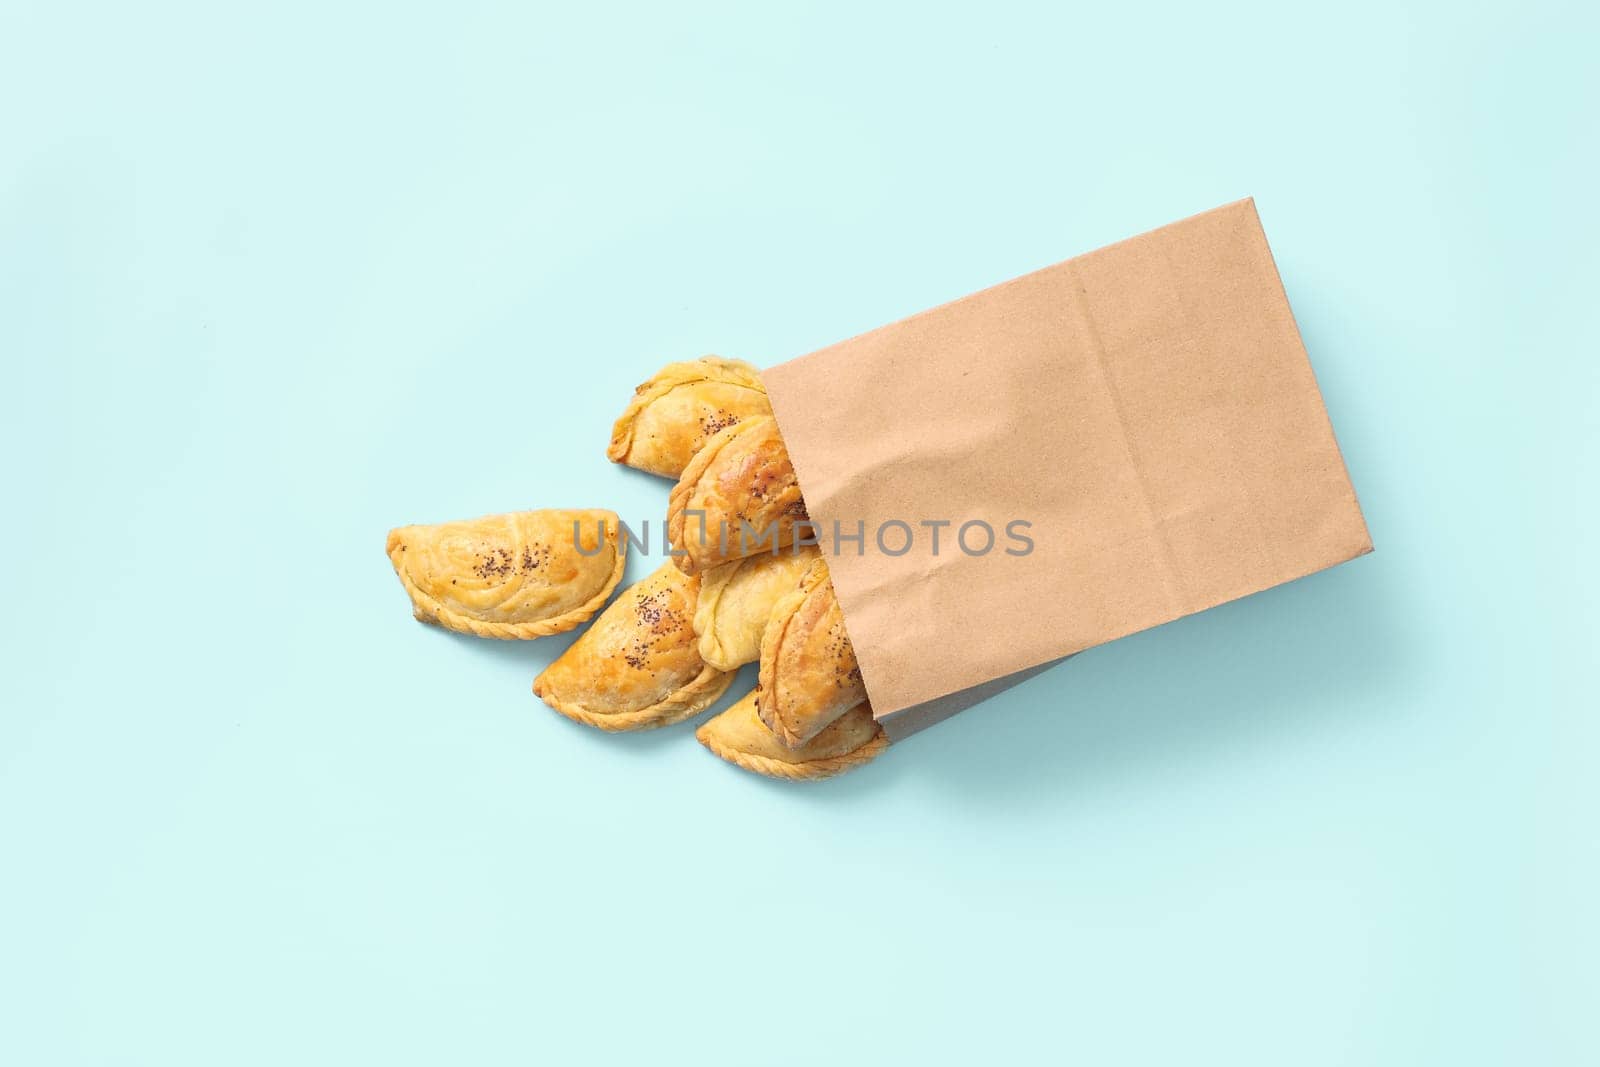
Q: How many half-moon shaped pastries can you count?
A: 7